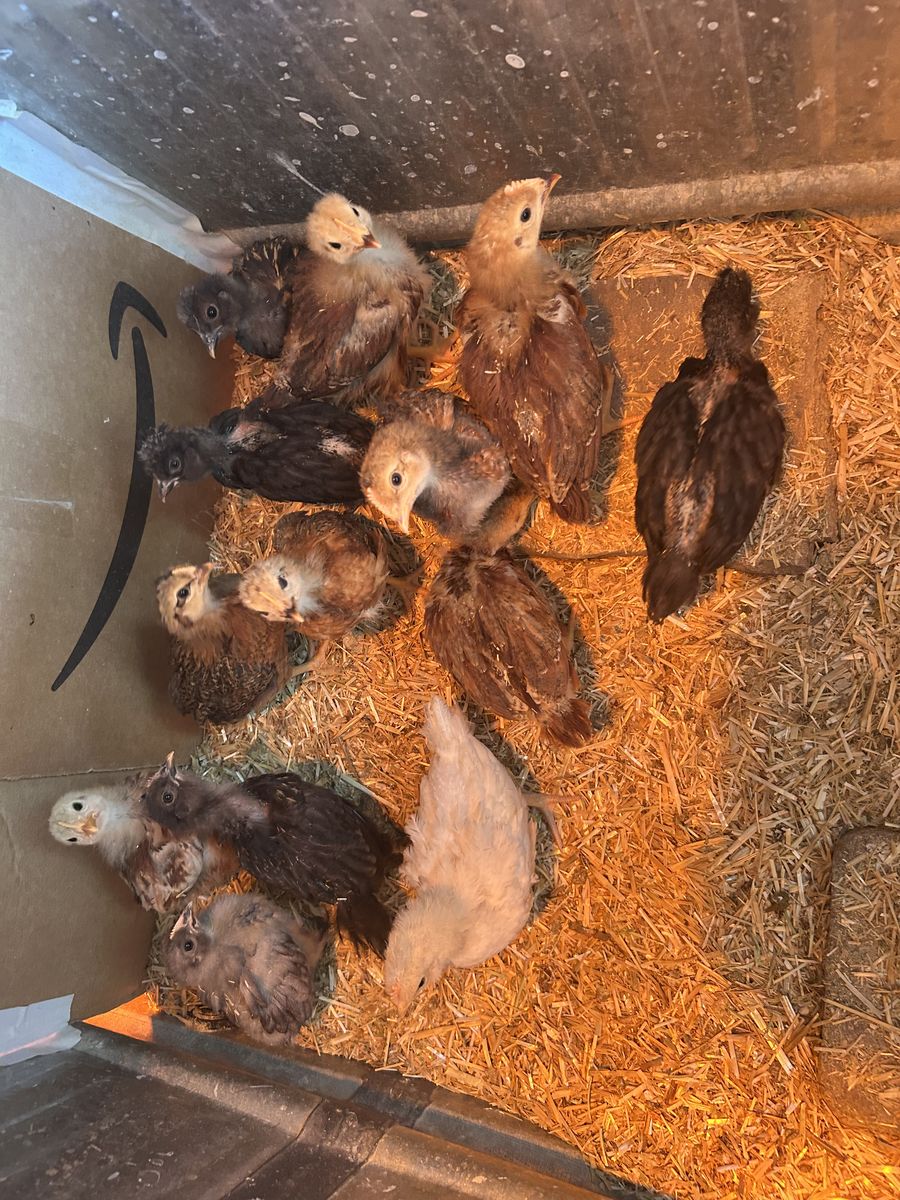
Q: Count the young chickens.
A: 13